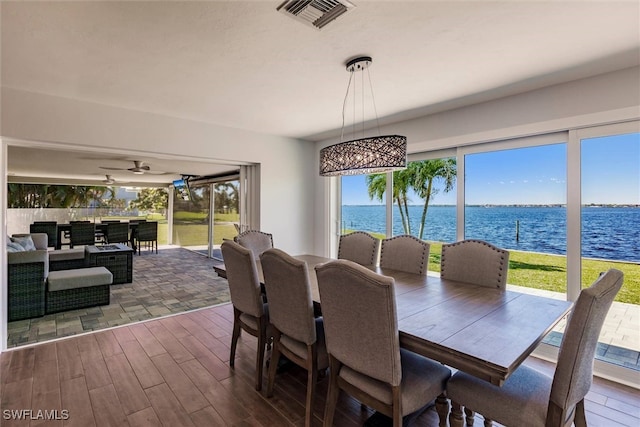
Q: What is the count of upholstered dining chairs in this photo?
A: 8